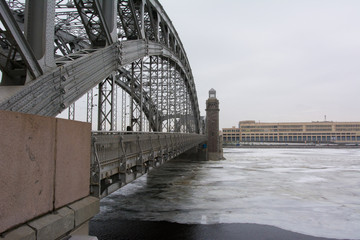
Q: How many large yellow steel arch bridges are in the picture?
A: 0